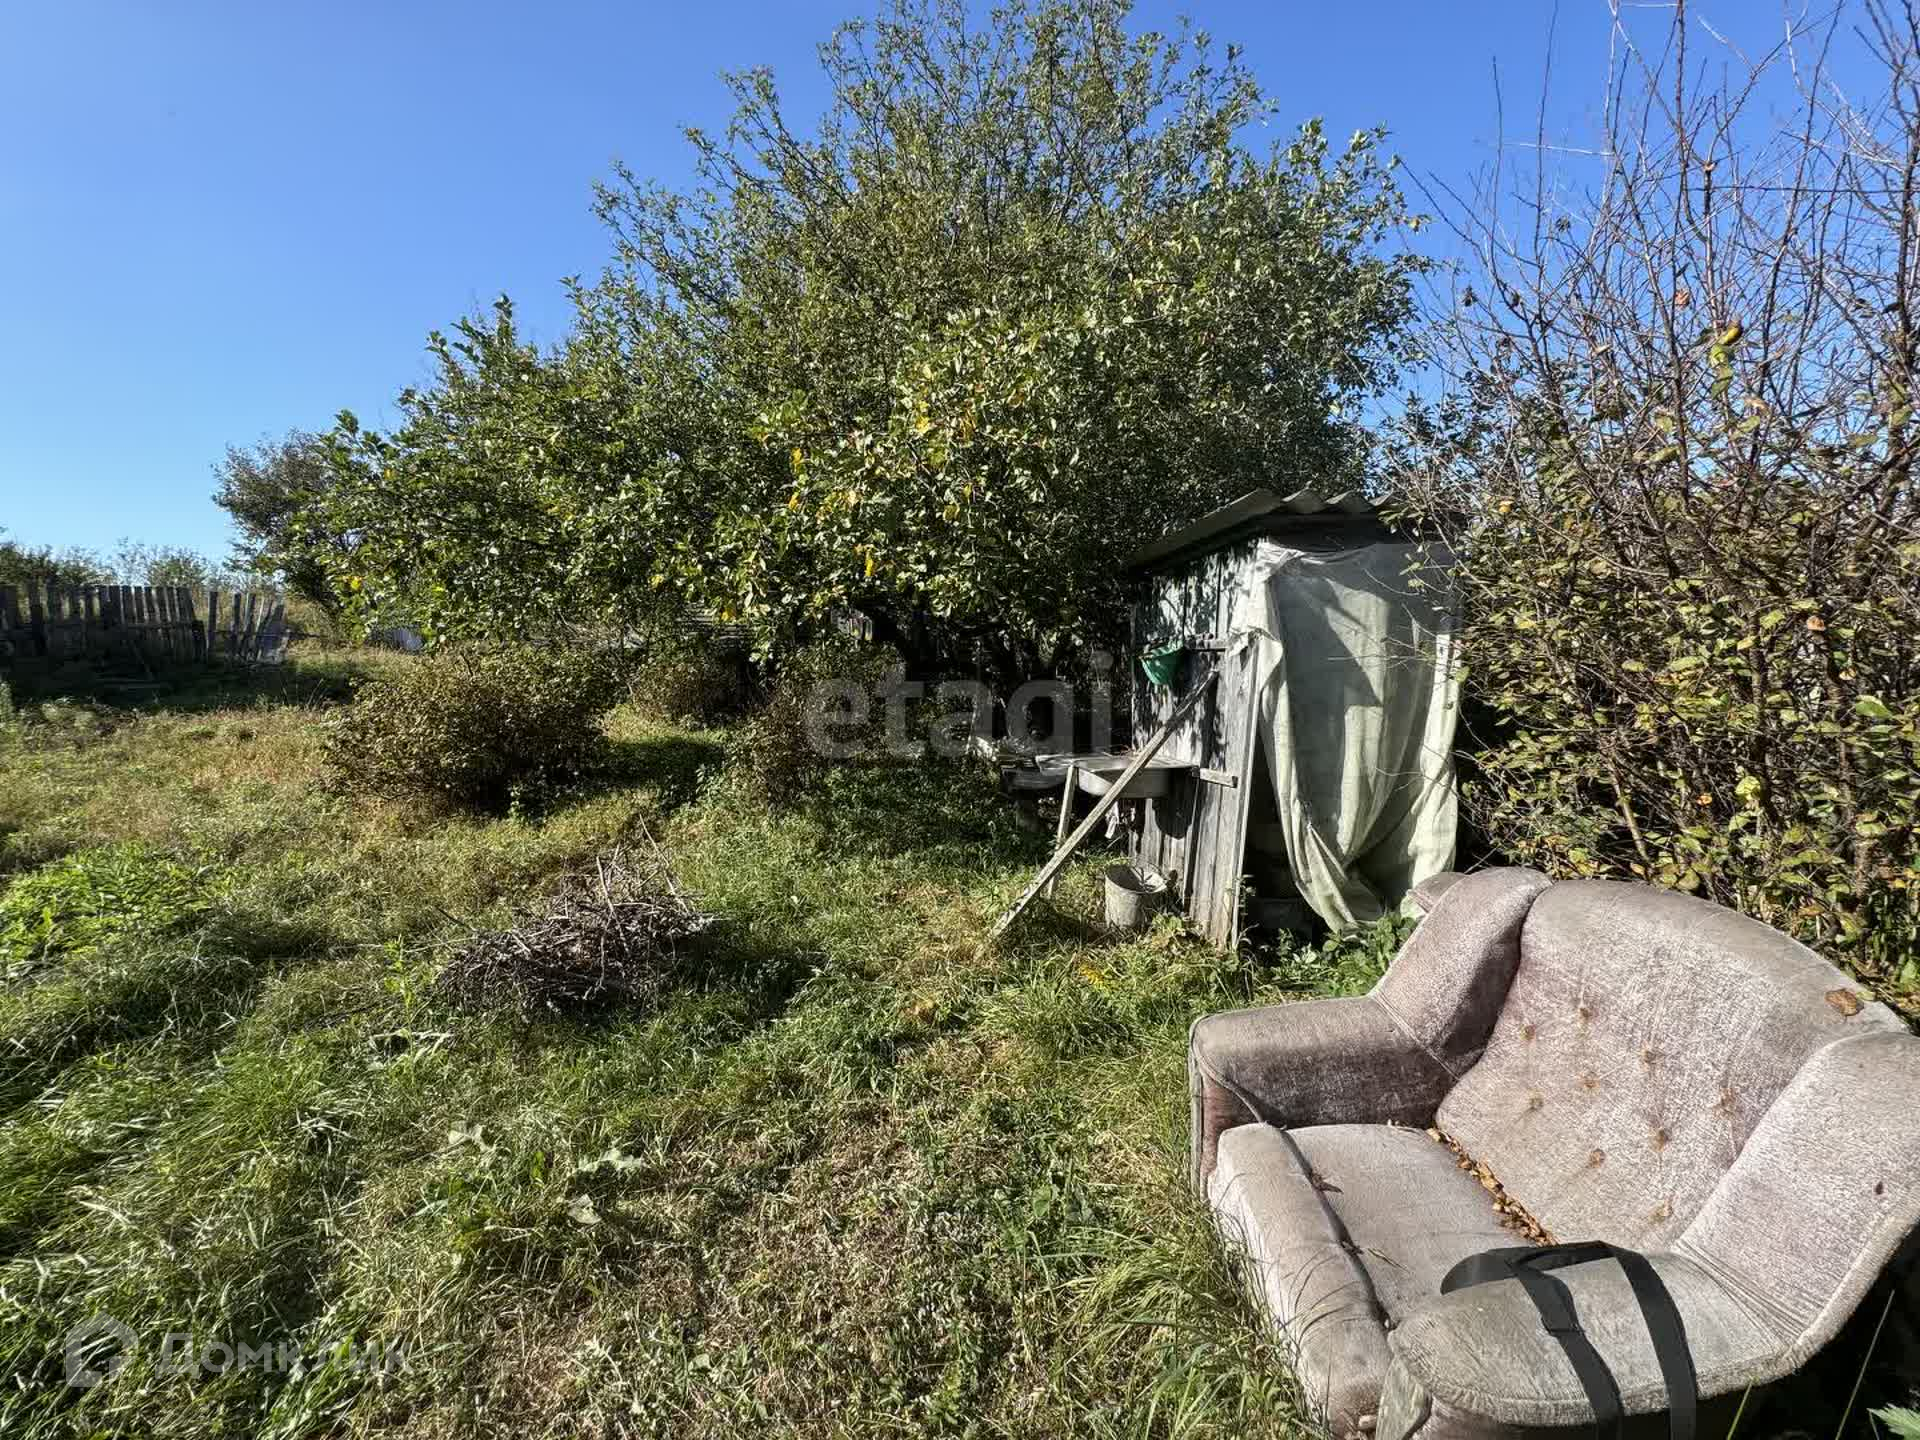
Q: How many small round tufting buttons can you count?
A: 9